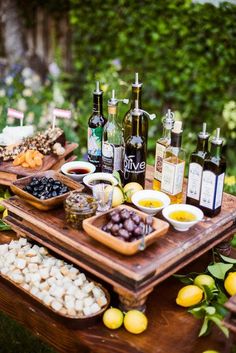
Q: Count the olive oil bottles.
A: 8